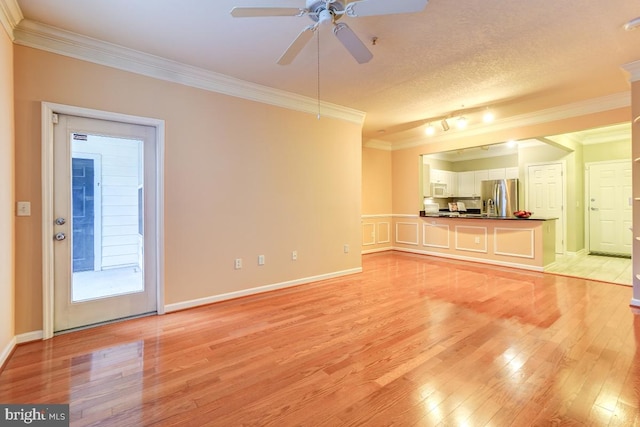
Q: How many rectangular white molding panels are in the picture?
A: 6